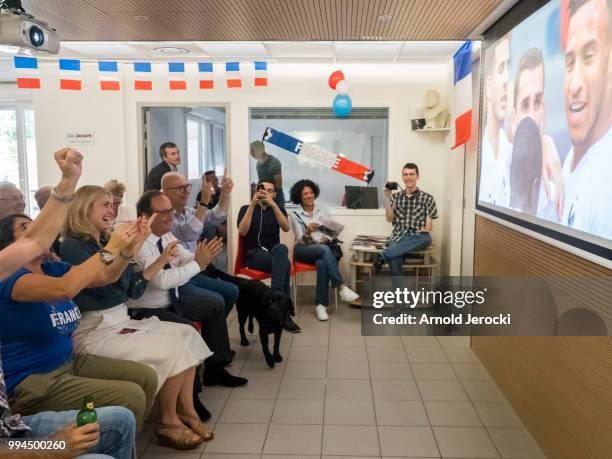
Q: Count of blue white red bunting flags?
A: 8